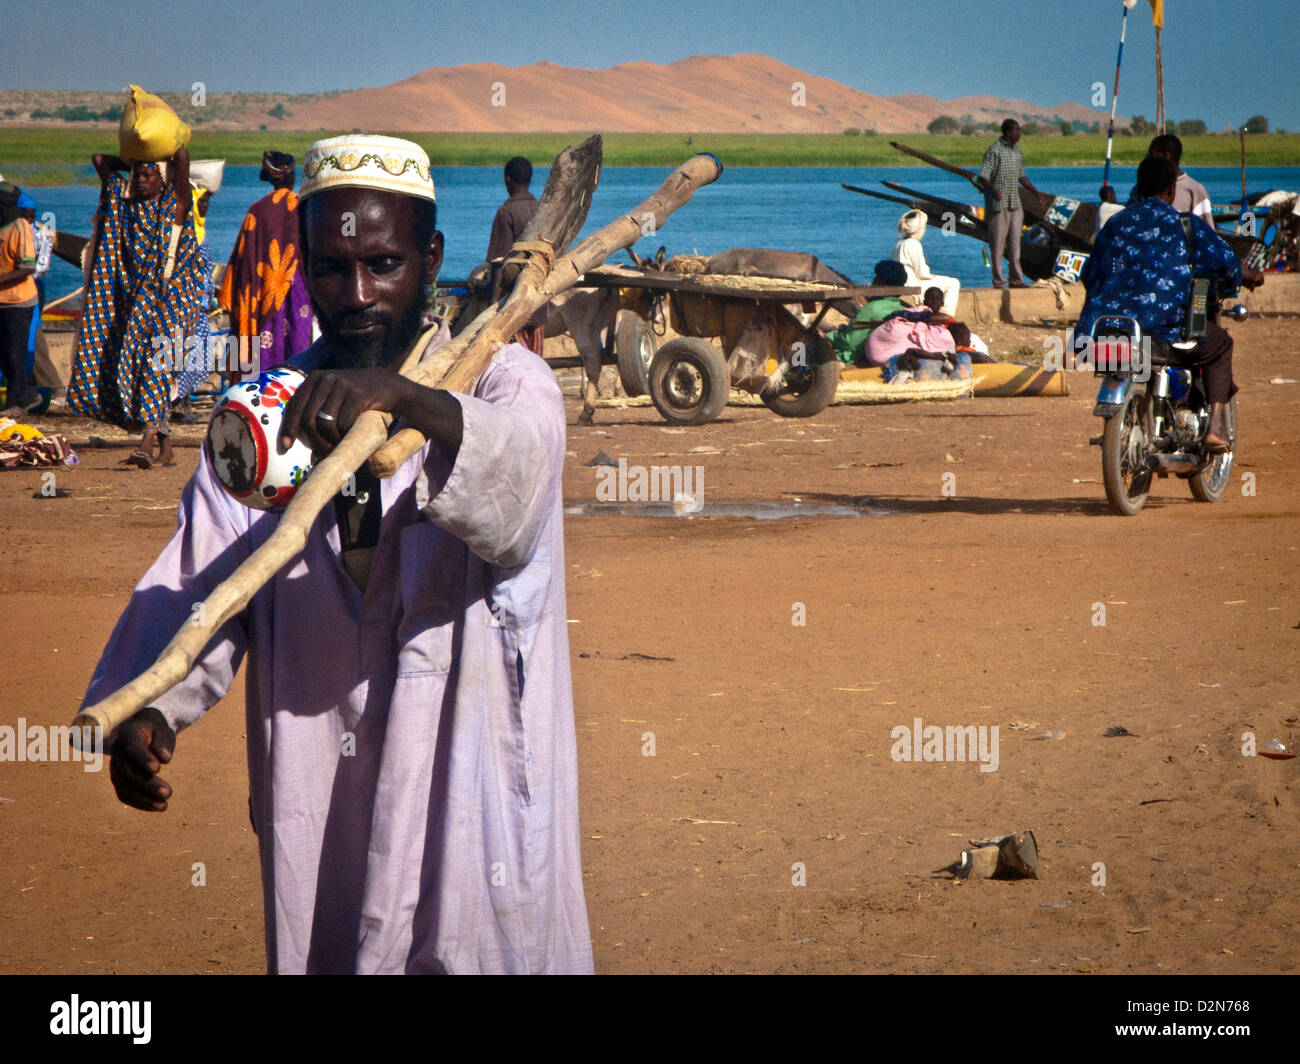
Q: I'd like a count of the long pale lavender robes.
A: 1